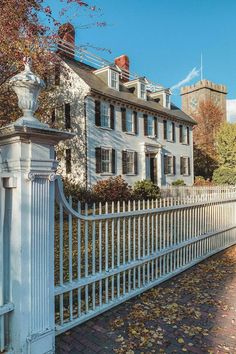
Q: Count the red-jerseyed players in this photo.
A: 0